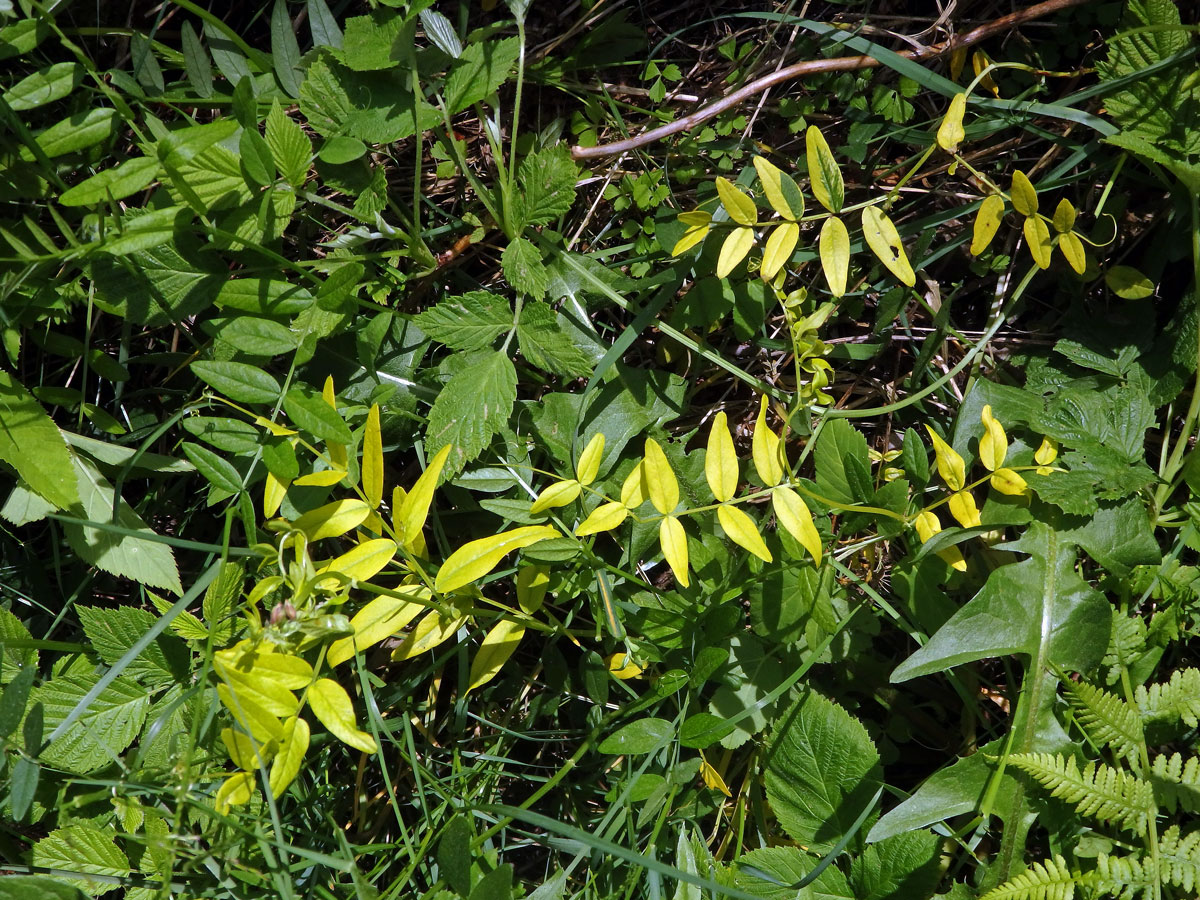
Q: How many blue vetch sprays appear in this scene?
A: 0